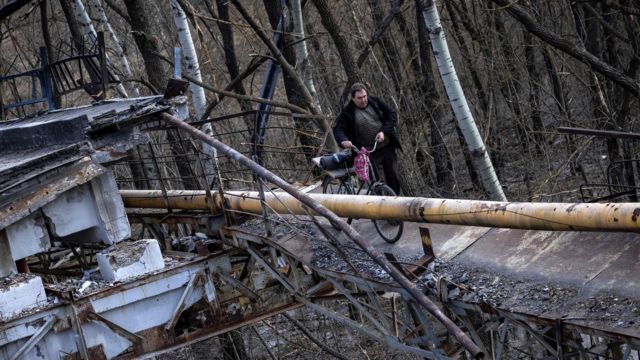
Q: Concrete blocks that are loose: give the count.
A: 2